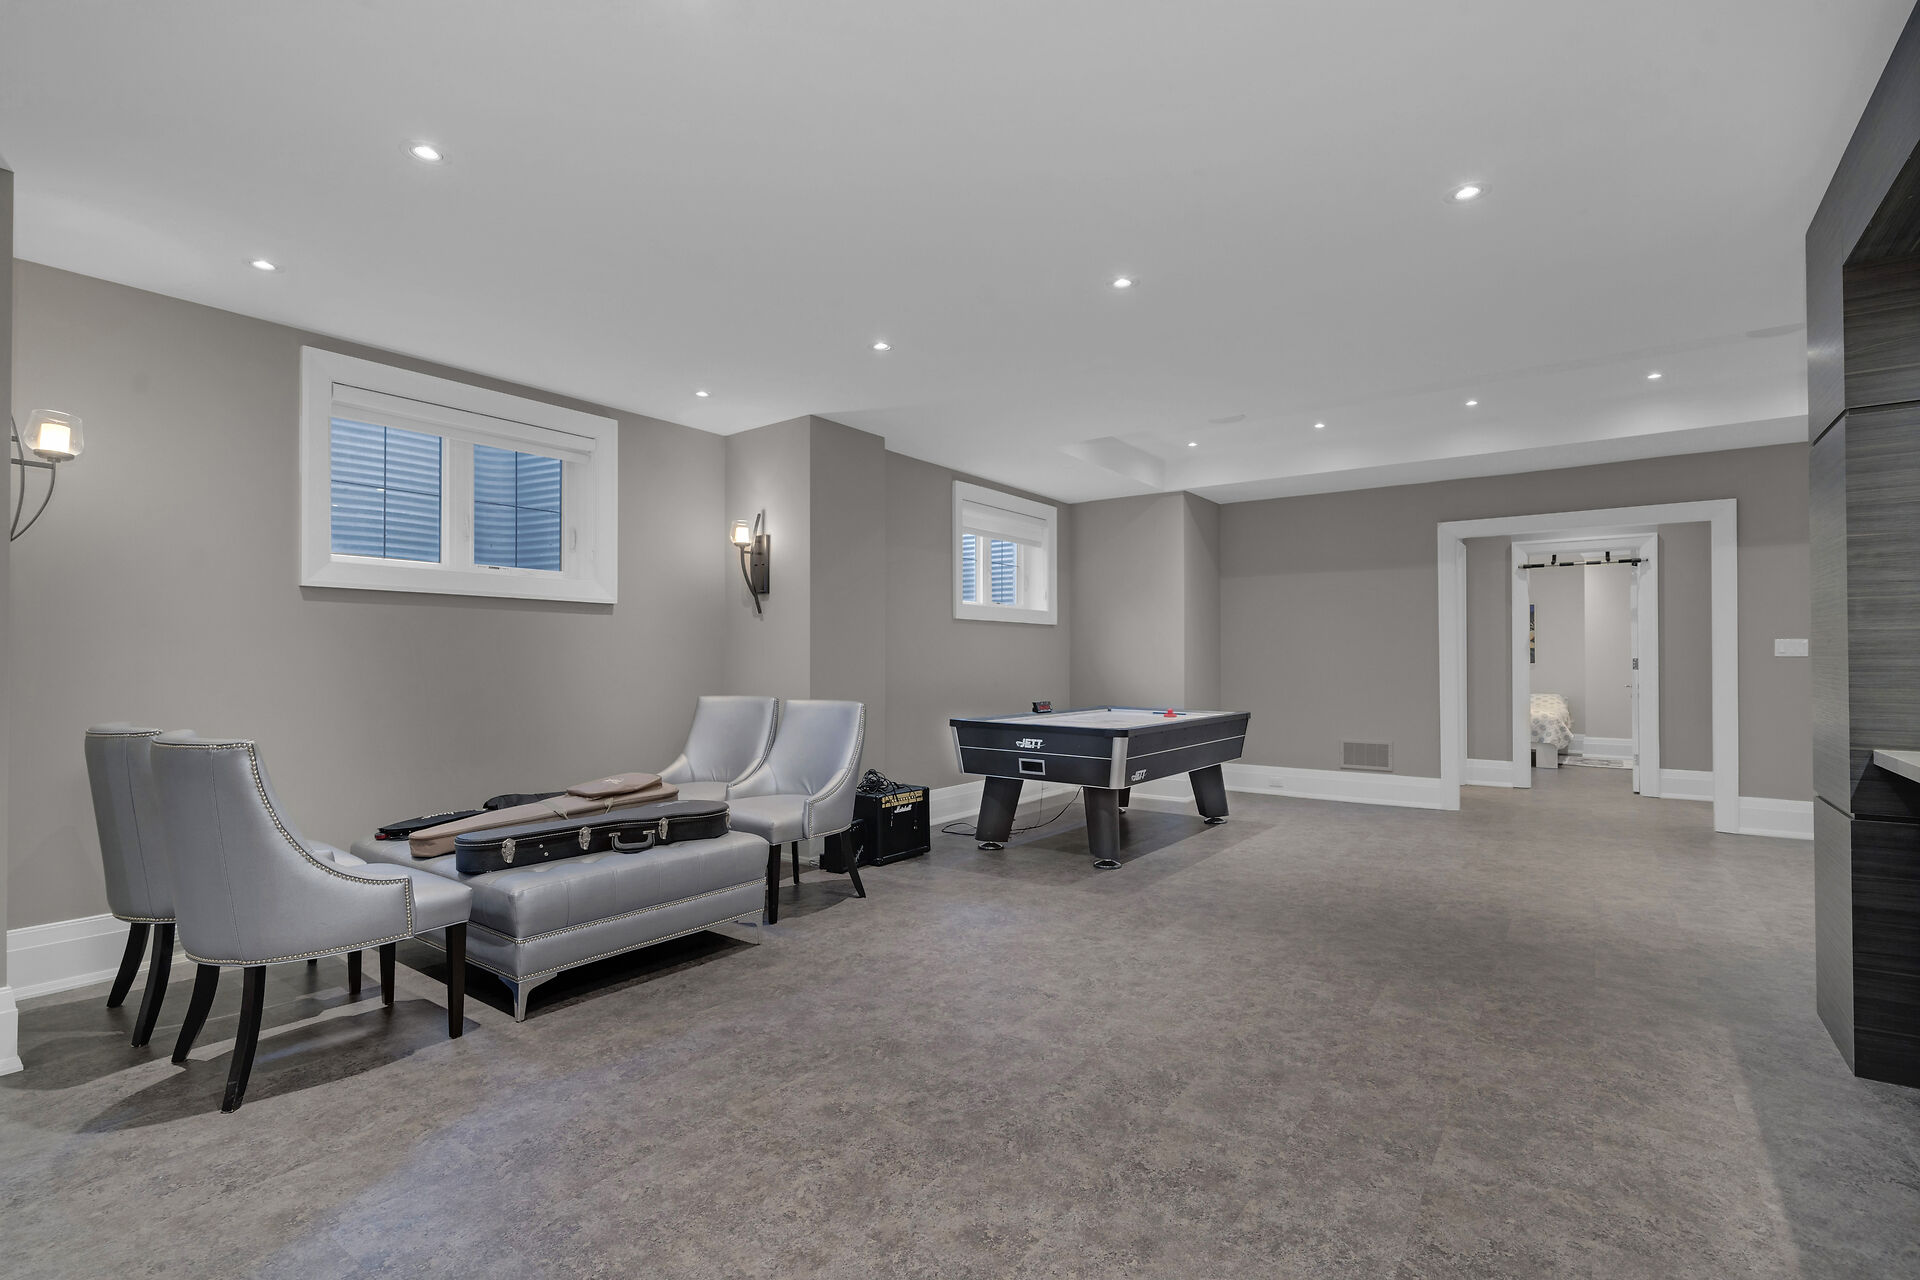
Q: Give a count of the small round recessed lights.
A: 10